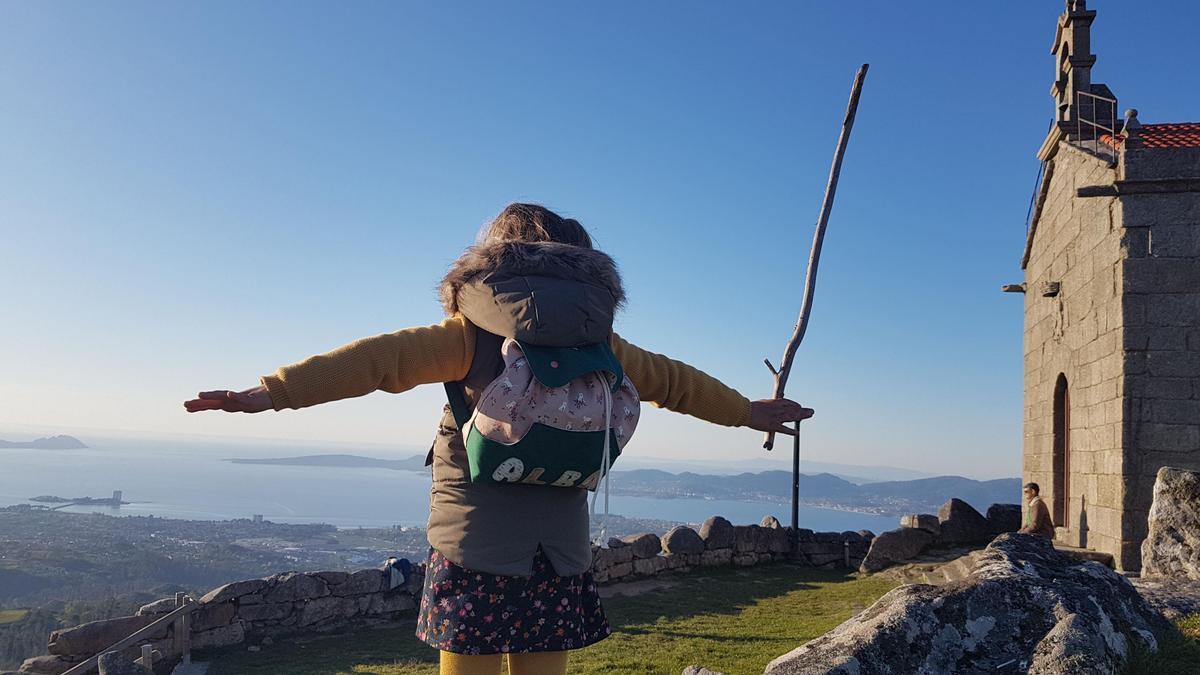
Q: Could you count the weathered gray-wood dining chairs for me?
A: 0